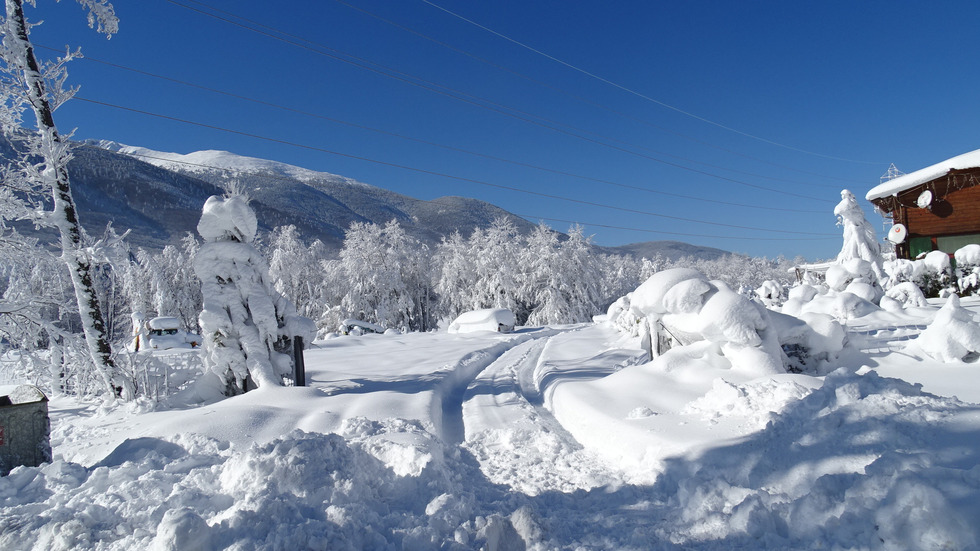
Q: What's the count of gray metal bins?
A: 1